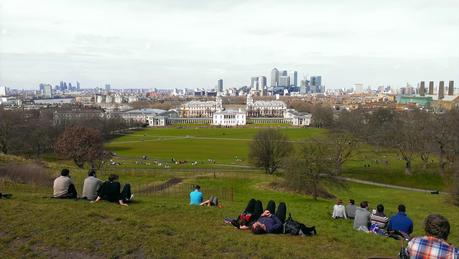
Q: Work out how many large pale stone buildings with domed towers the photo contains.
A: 2